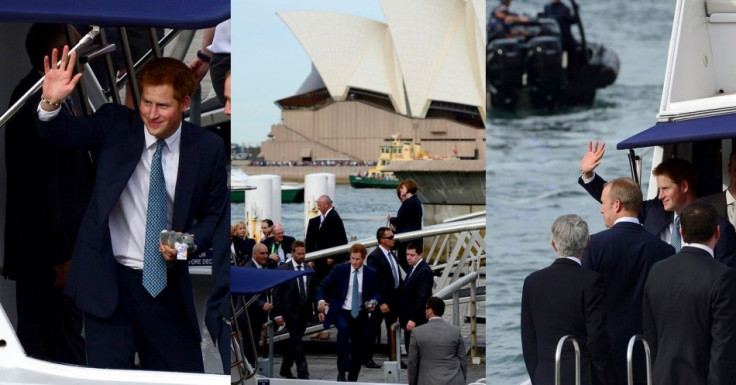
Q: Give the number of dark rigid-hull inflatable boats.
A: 1